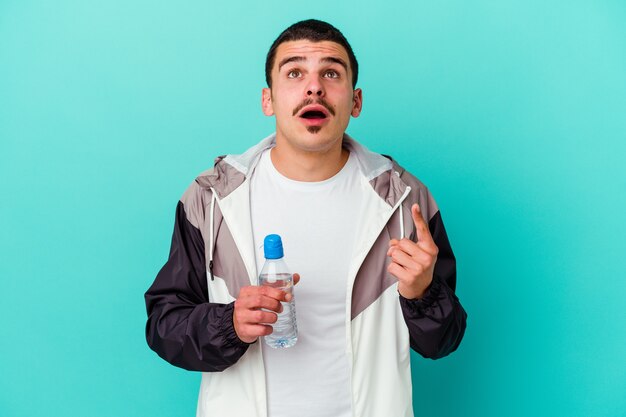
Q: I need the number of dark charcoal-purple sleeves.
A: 2